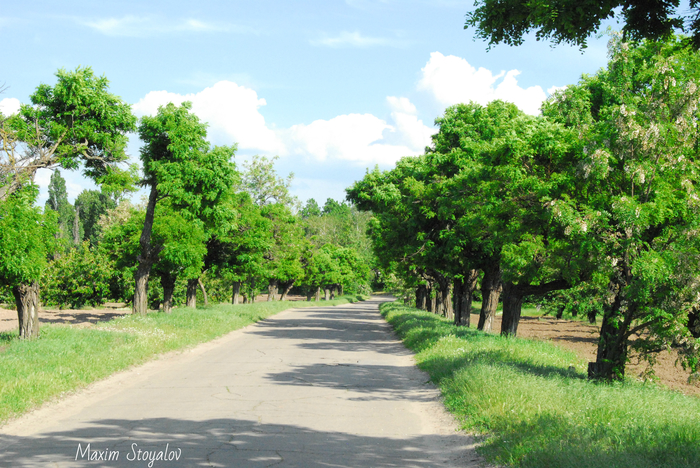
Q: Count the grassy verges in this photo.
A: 2